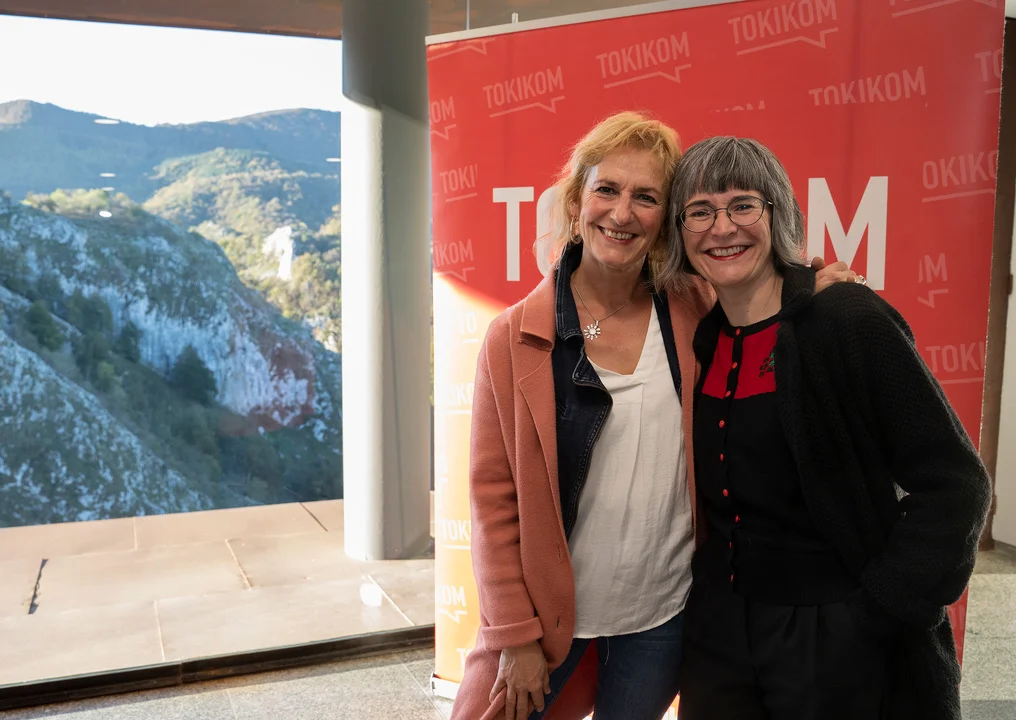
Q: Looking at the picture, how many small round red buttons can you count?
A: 9